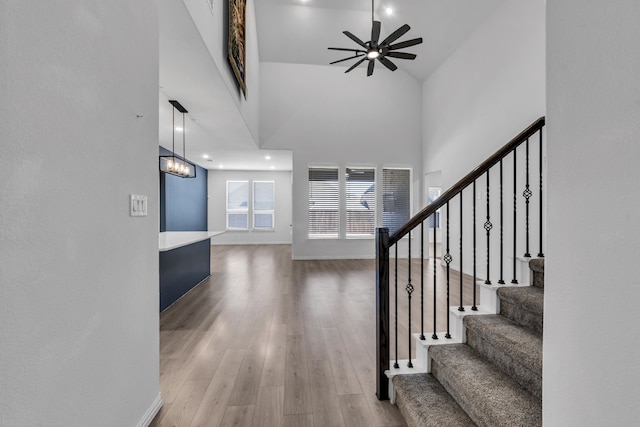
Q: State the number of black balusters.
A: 12